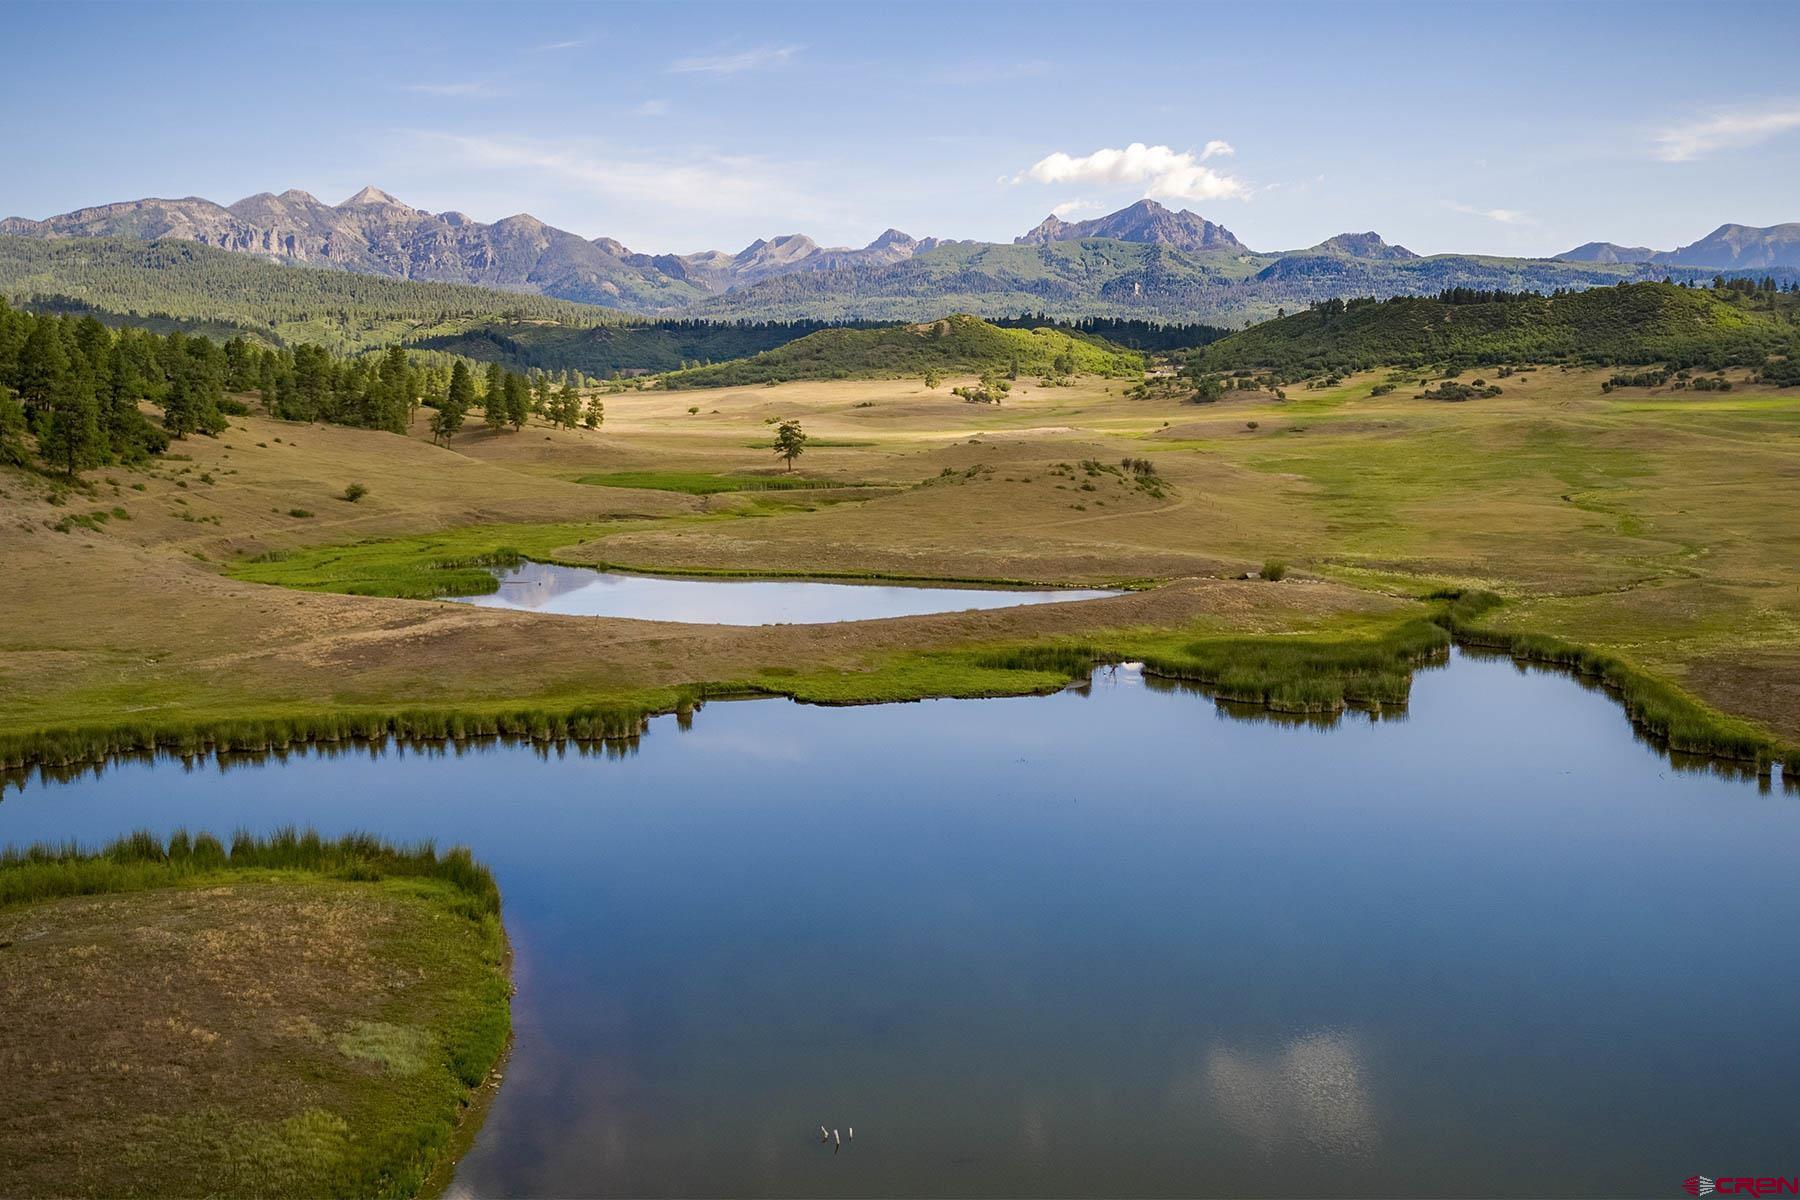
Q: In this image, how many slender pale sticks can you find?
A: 3